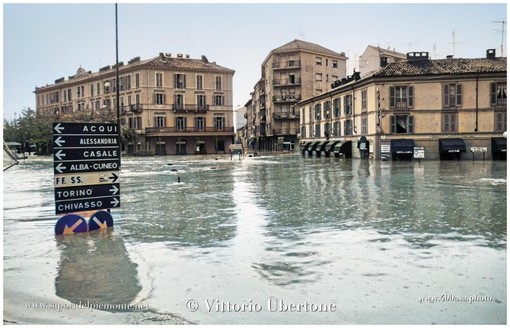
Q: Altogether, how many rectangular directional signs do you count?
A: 7